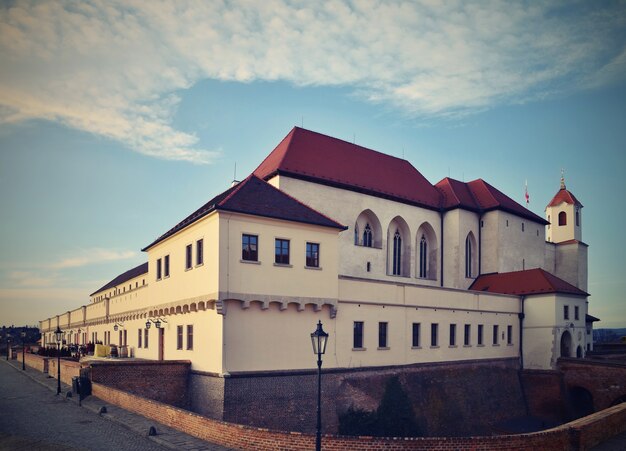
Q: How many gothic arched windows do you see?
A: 4